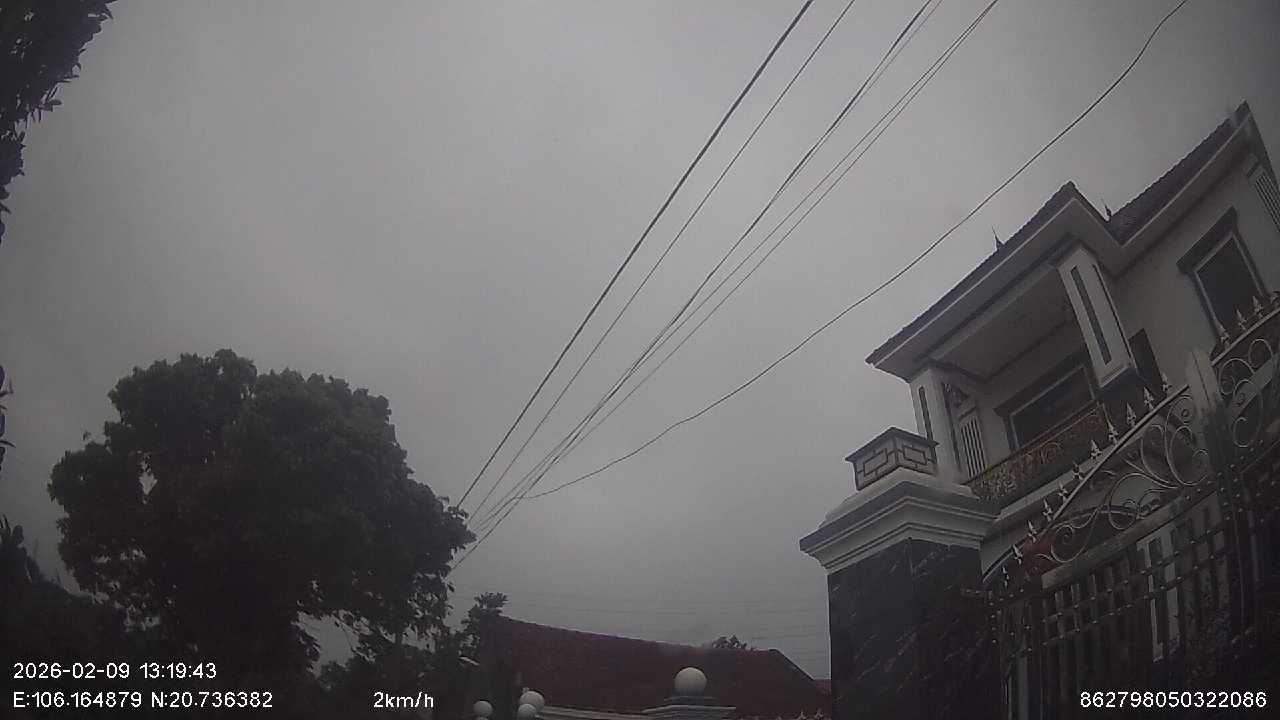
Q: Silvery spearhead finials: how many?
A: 15